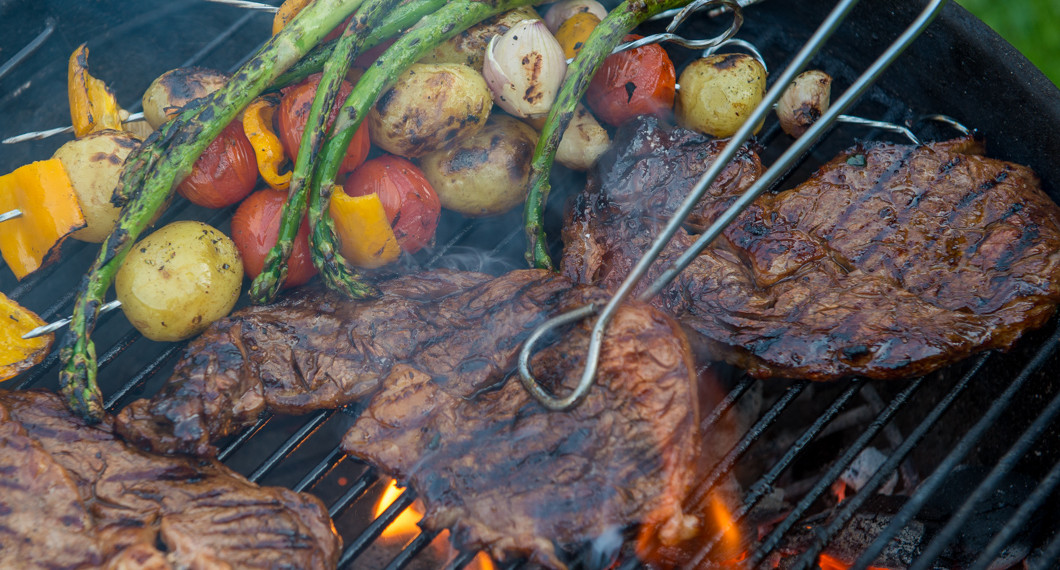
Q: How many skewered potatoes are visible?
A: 7